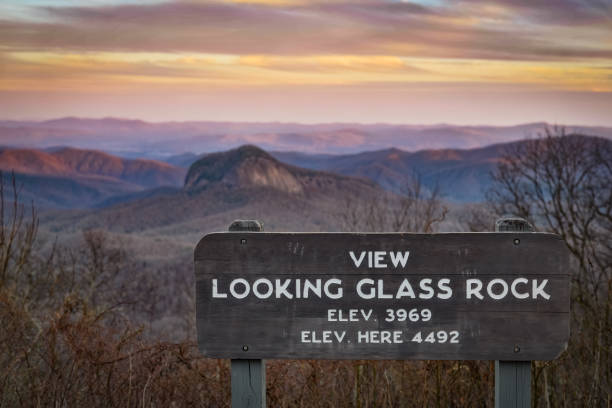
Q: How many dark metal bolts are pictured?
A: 4